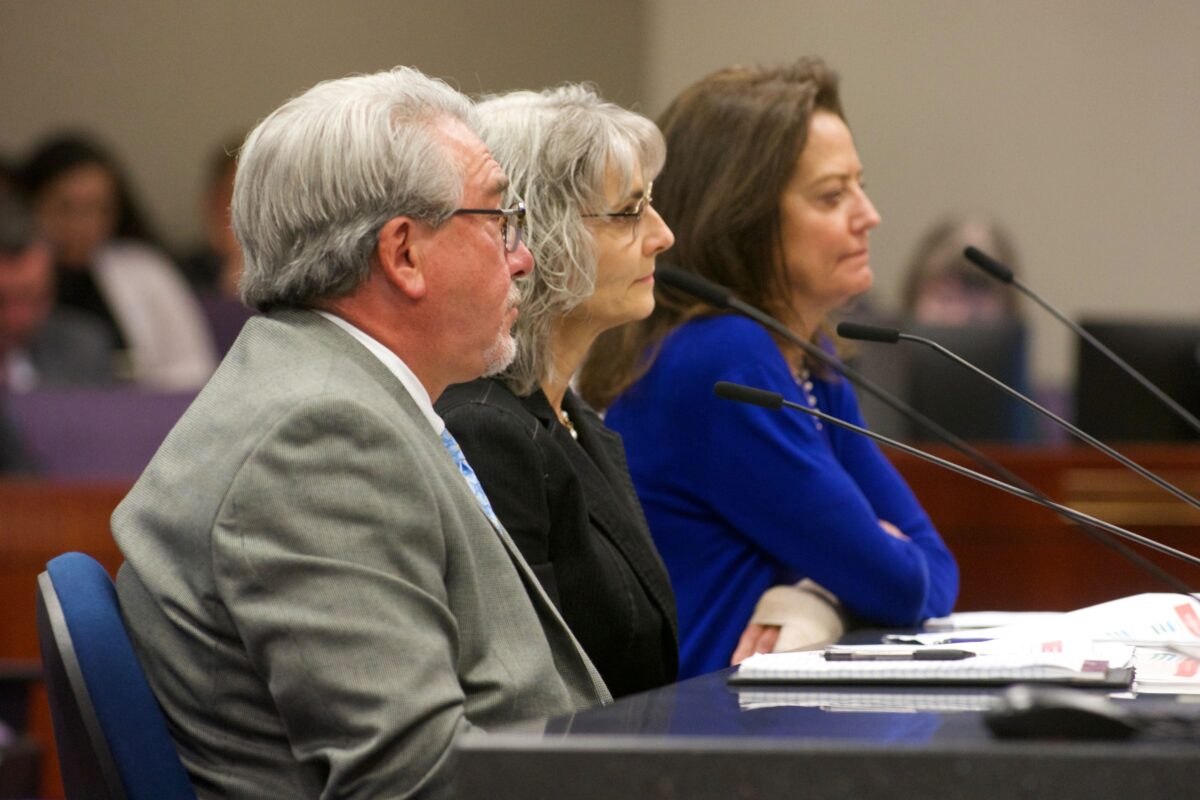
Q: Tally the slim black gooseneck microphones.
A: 4